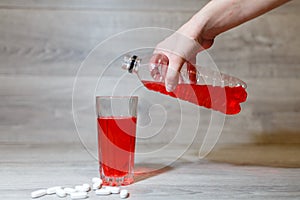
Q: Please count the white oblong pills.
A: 12